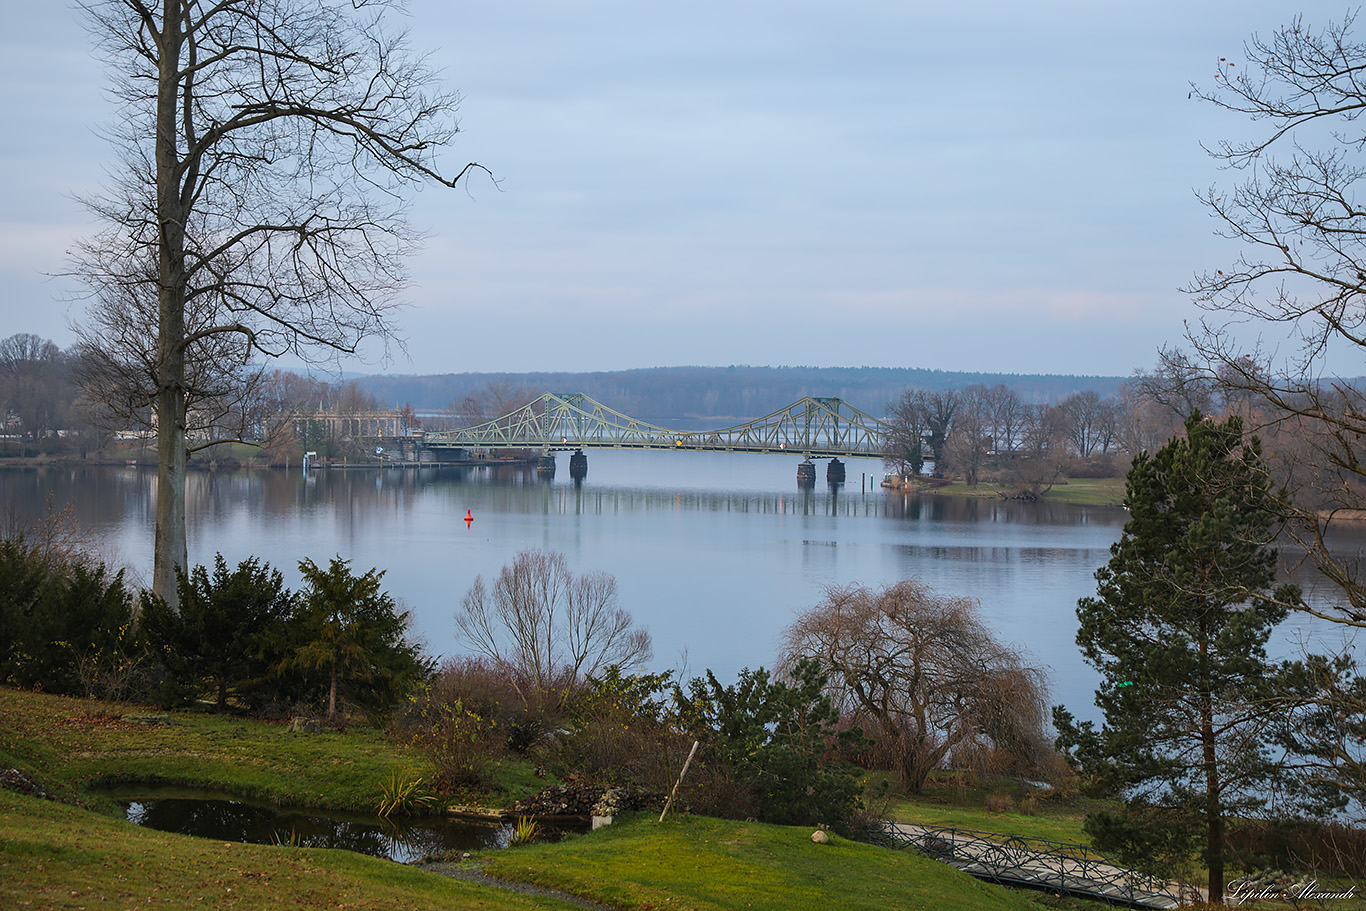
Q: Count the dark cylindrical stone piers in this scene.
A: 4